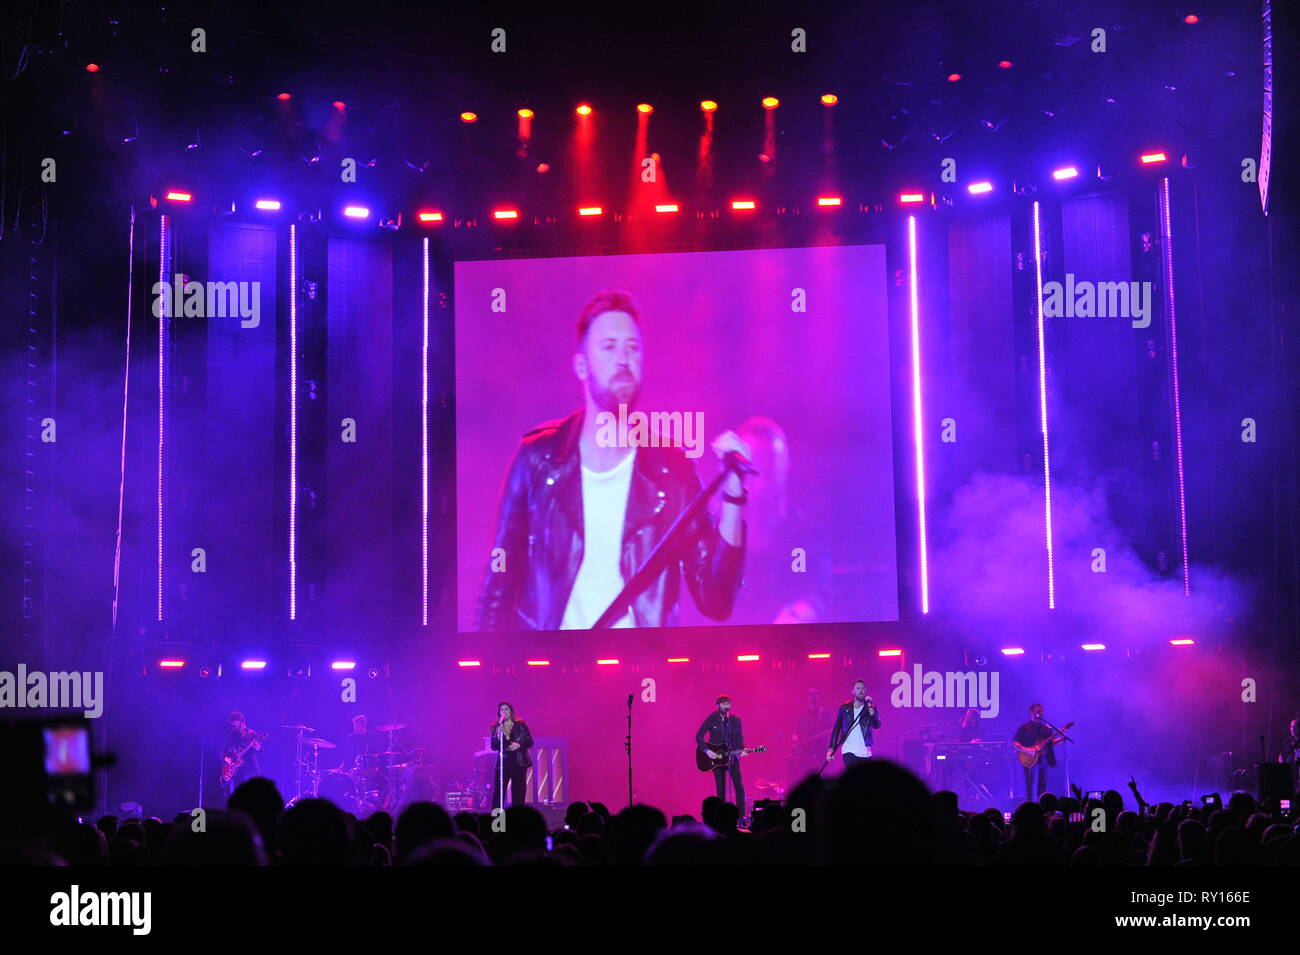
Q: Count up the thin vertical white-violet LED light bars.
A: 6